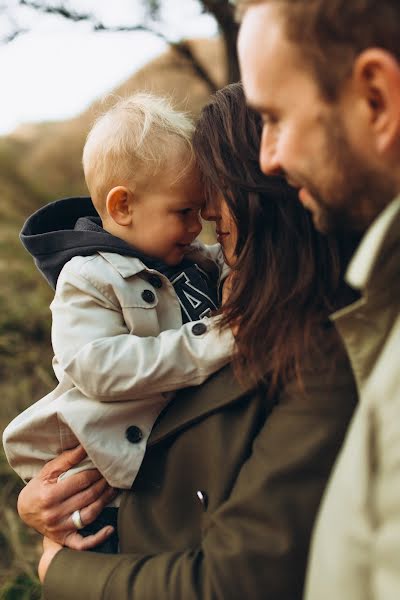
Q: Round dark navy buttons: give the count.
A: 4